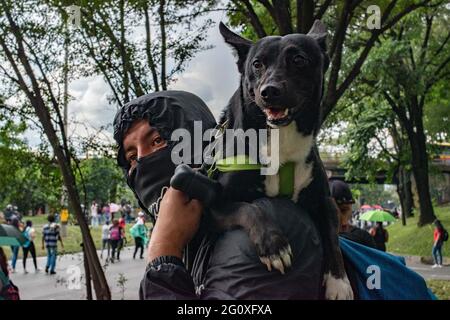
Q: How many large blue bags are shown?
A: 1